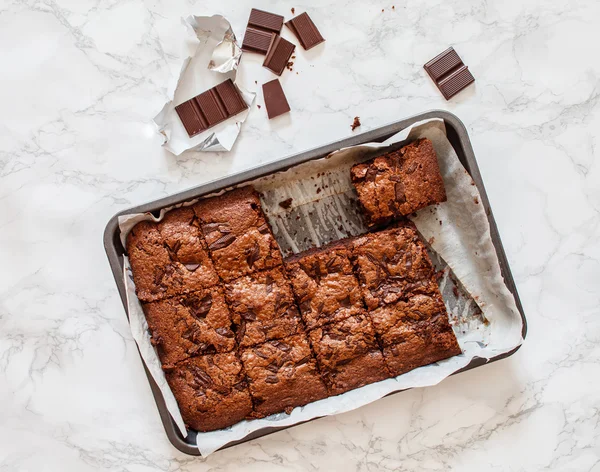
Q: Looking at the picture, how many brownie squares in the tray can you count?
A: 11